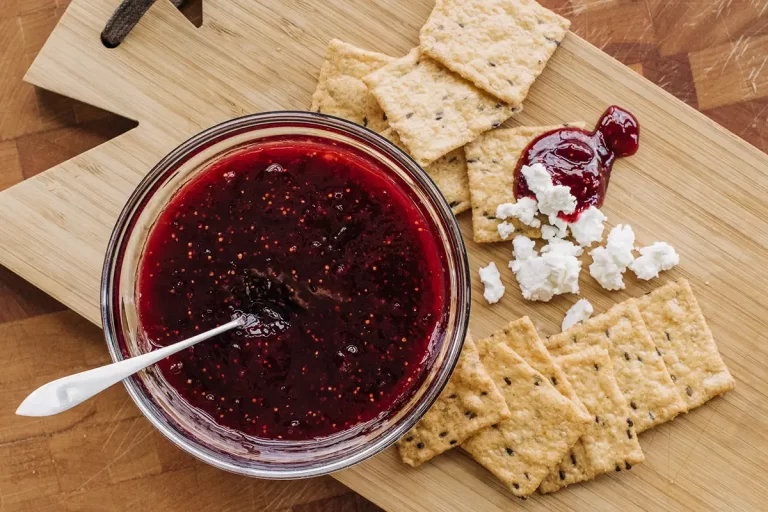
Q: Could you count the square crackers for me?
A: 11